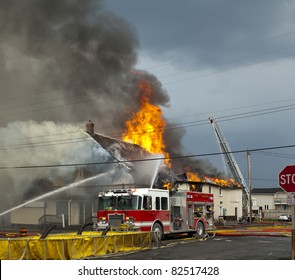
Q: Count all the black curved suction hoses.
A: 3